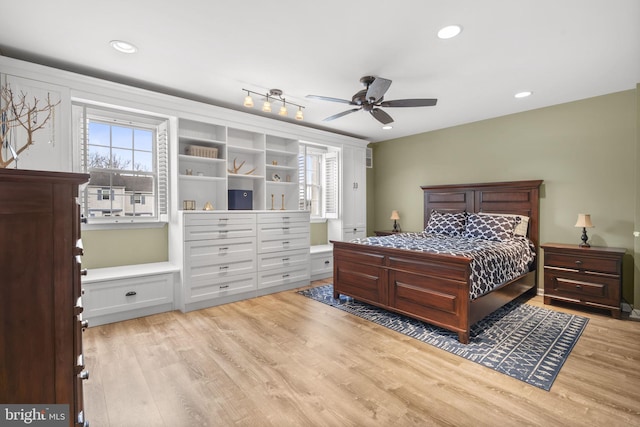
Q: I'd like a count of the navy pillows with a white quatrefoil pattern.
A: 2